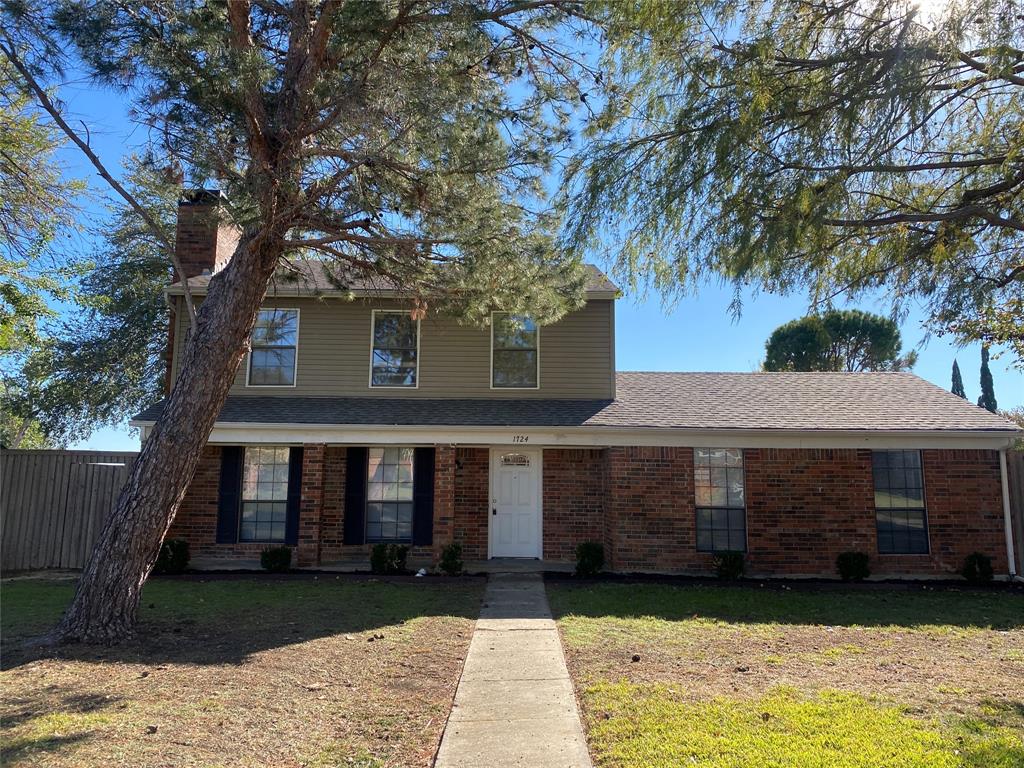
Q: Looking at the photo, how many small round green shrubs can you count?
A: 8